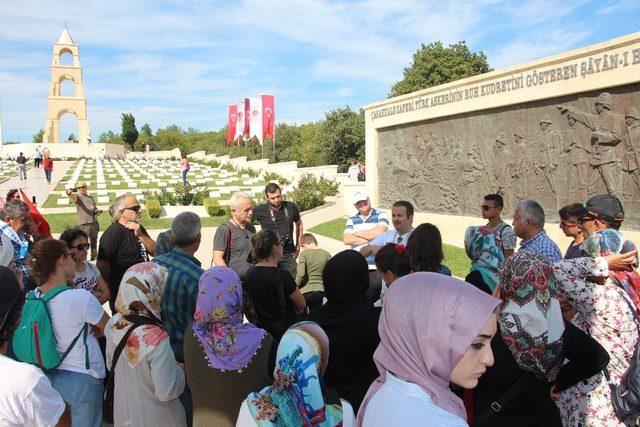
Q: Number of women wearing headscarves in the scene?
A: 8